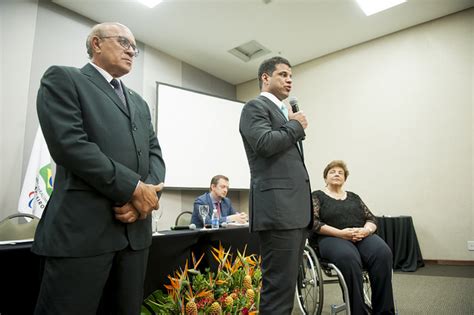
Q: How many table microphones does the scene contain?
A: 2